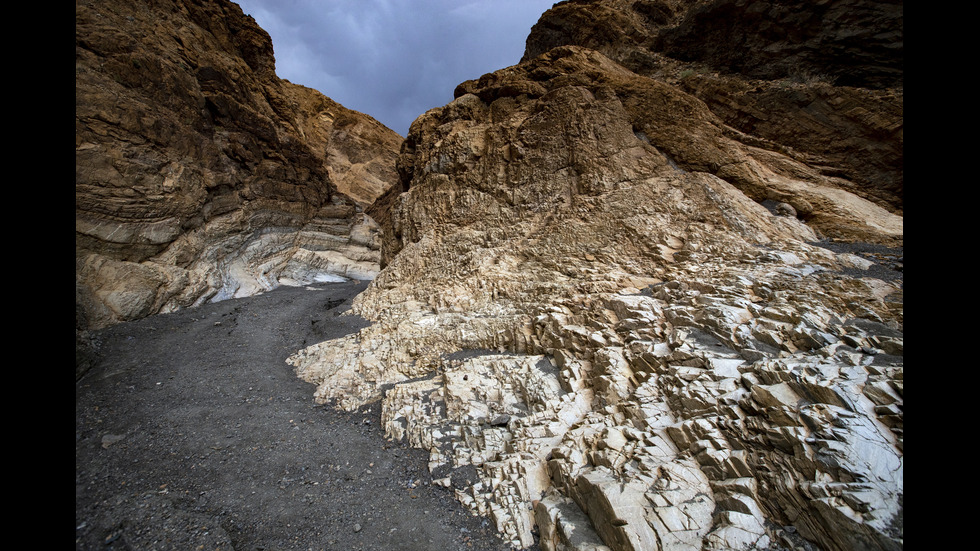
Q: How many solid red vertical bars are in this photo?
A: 0